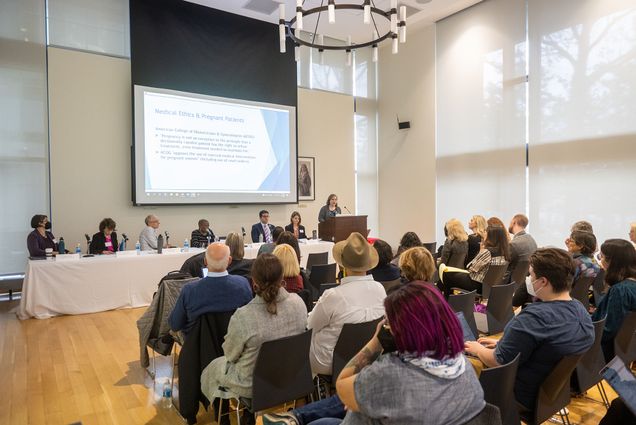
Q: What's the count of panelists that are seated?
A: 6